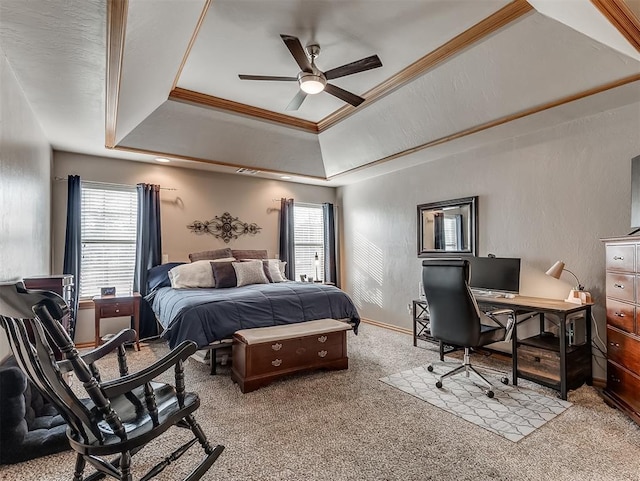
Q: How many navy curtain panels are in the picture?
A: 4